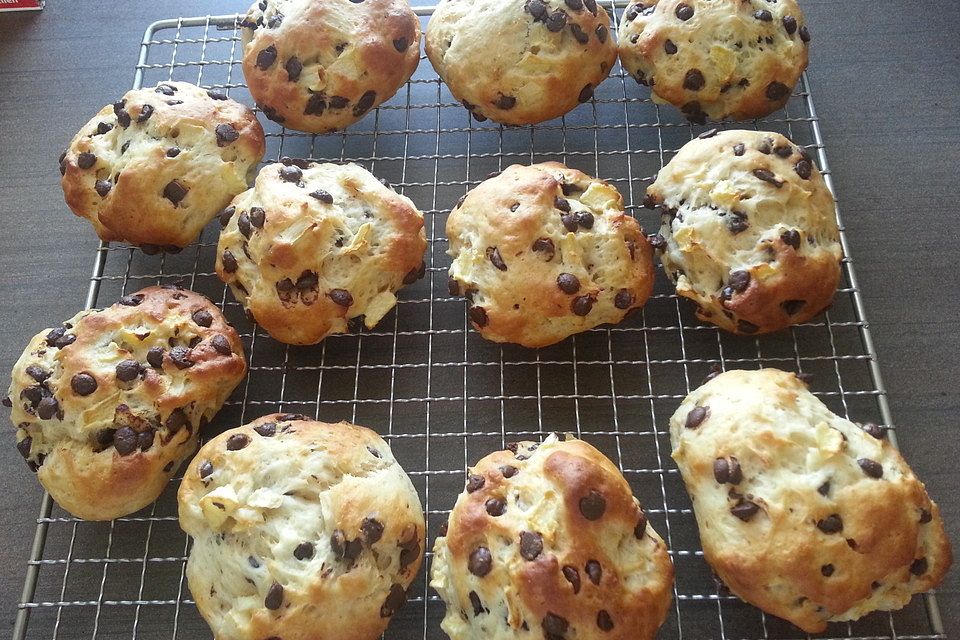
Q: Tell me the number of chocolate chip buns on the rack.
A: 11